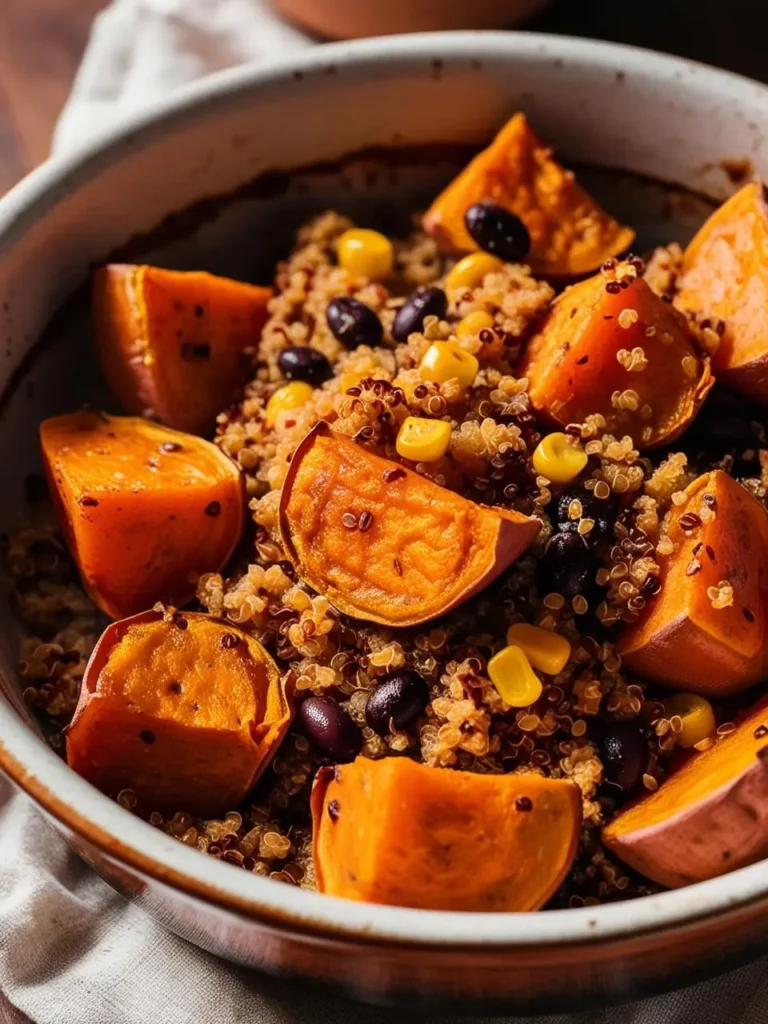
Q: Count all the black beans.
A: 9